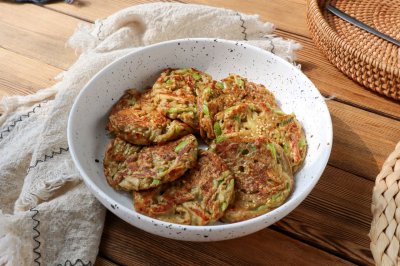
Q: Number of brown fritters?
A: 7